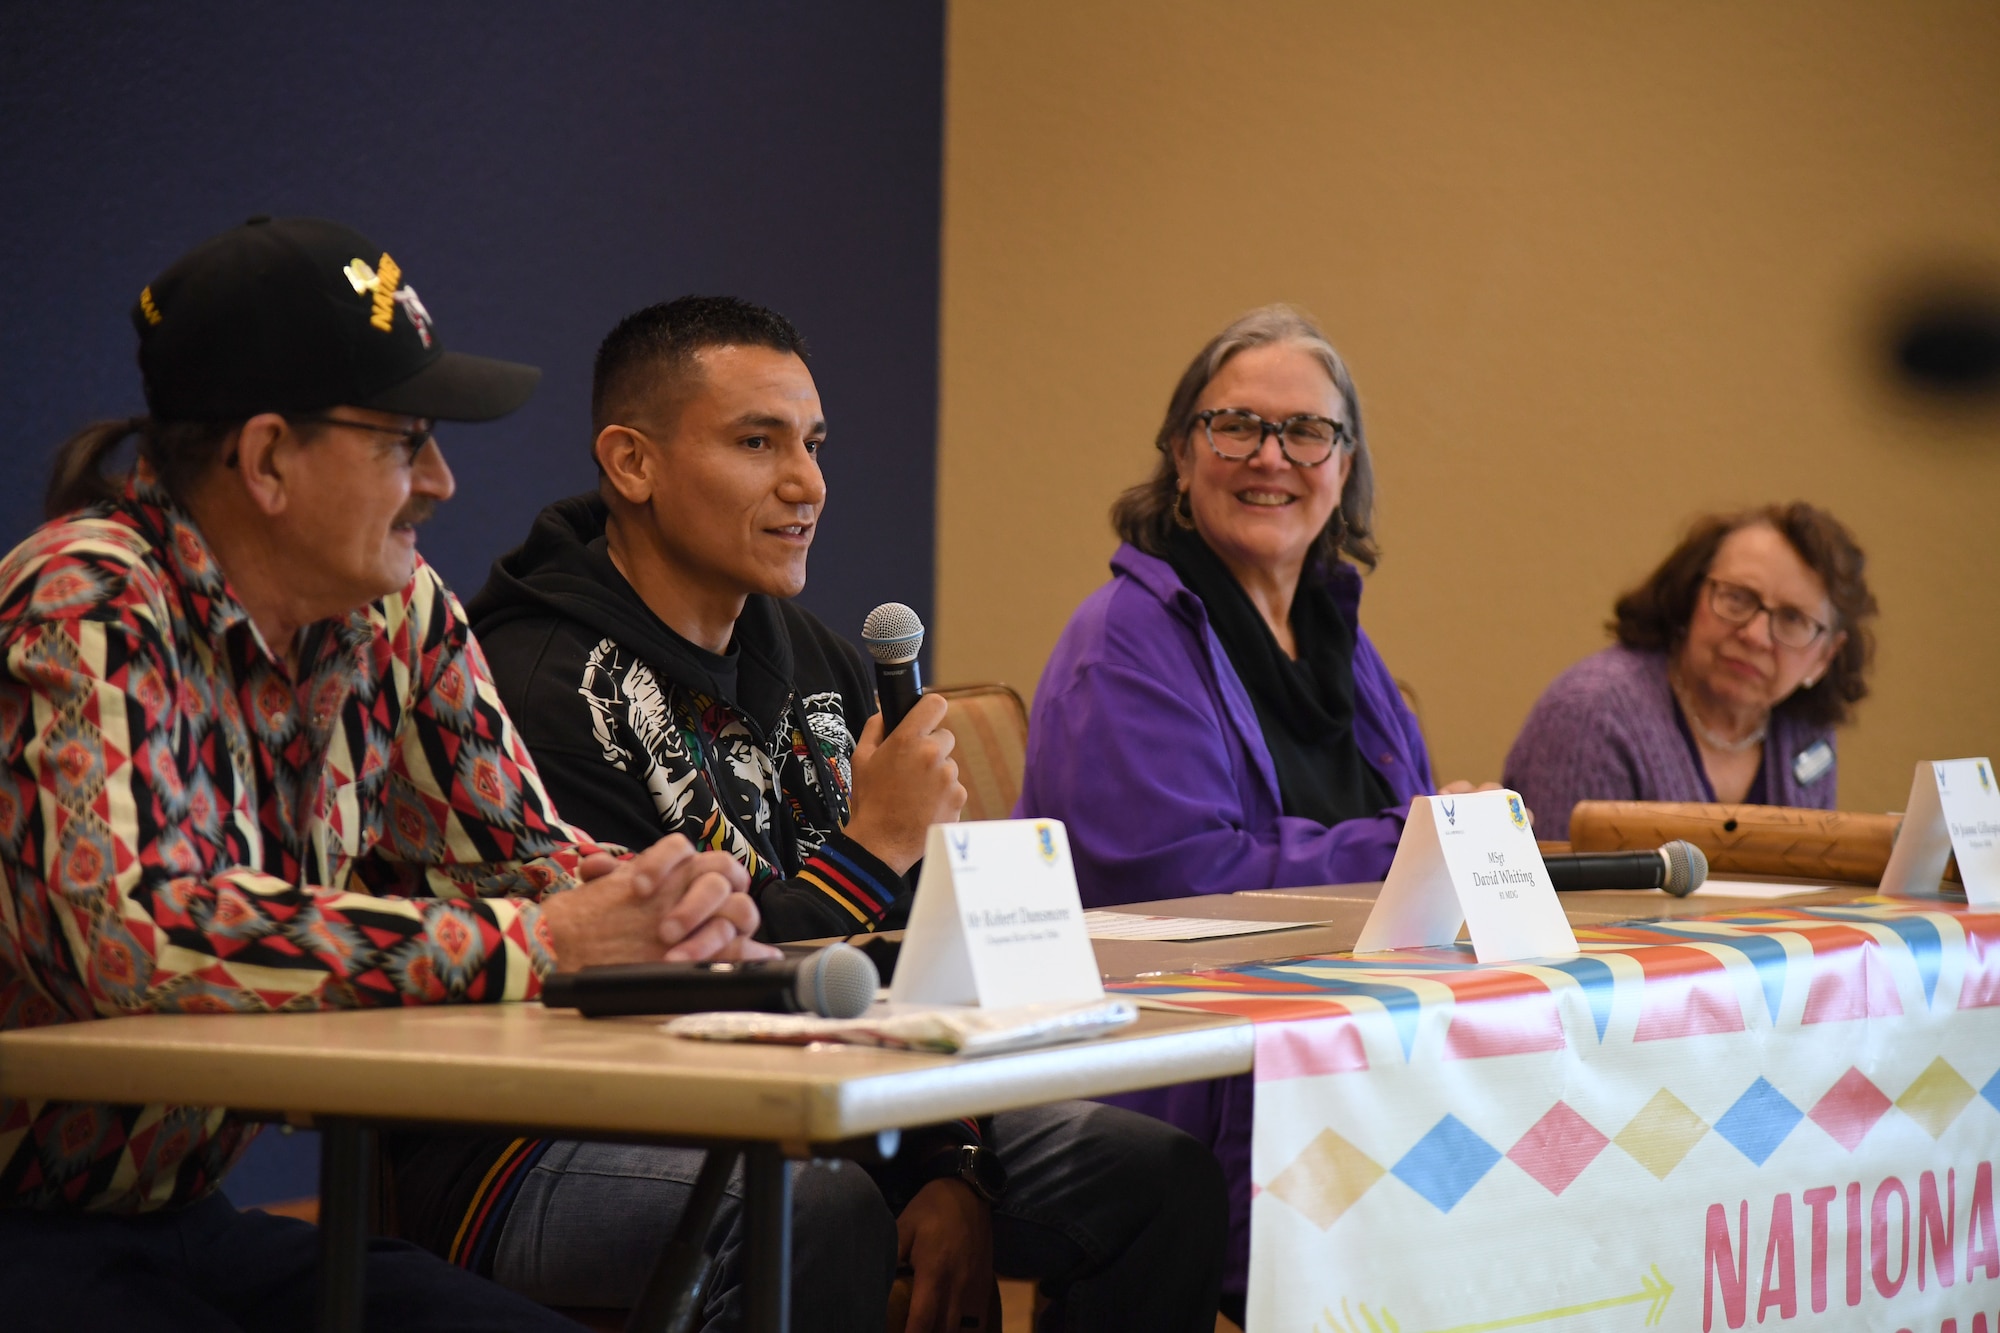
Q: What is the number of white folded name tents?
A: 3